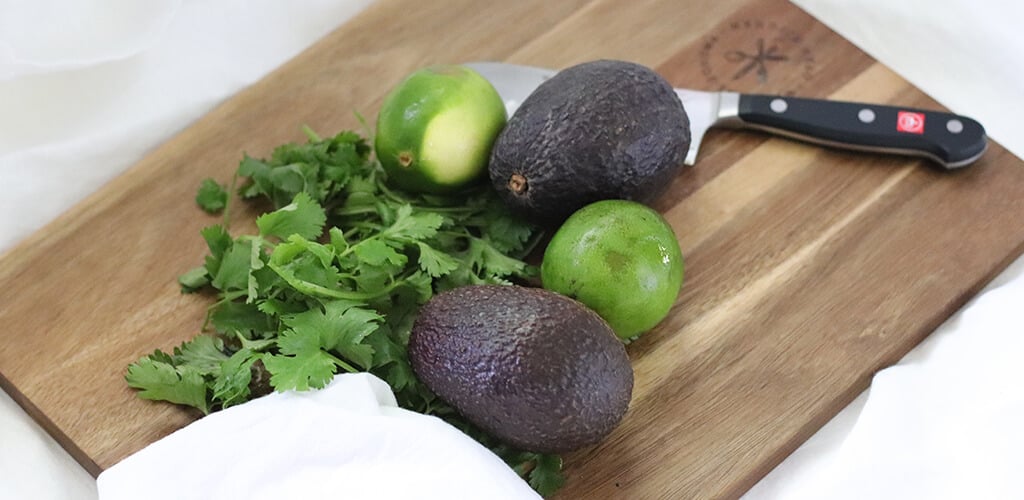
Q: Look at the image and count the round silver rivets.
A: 3